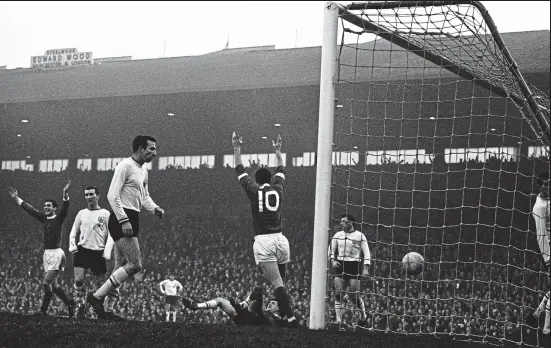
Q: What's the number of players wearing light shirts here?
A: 5